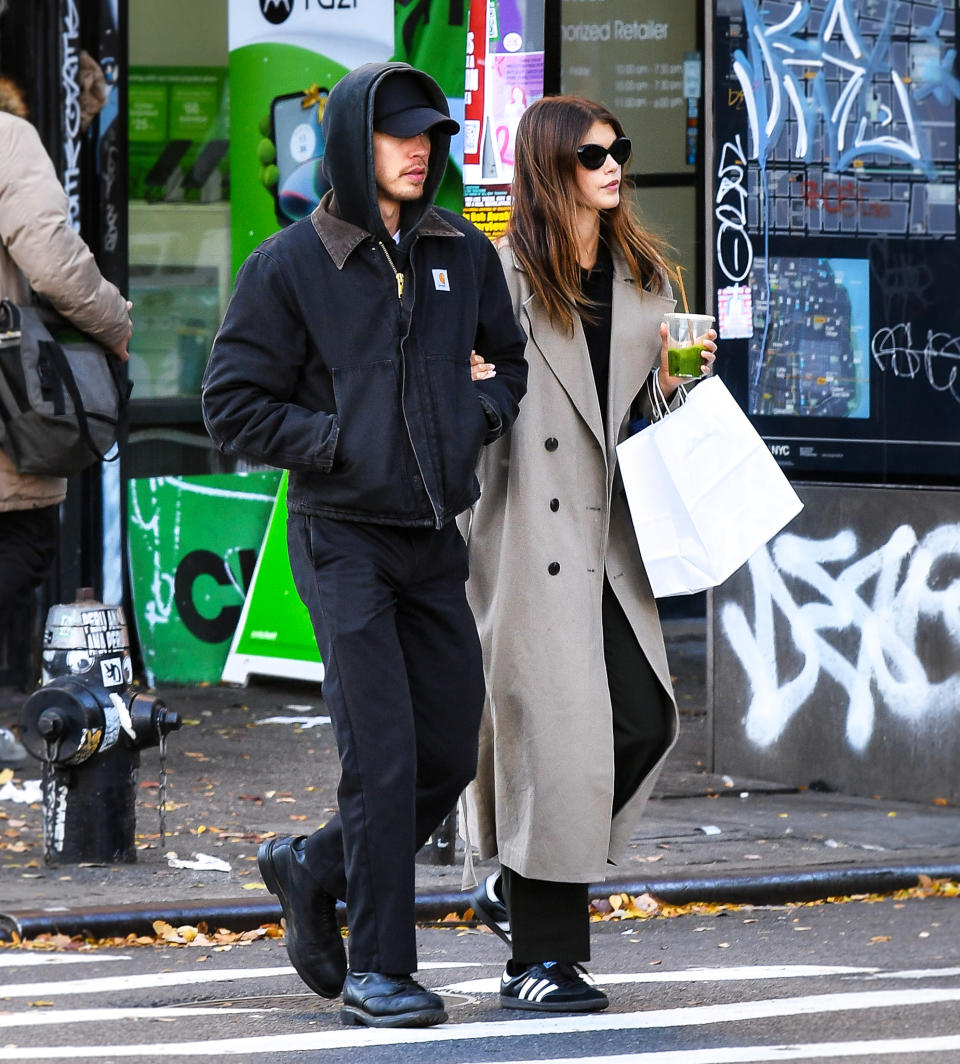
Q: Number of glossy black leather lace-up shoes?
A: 2